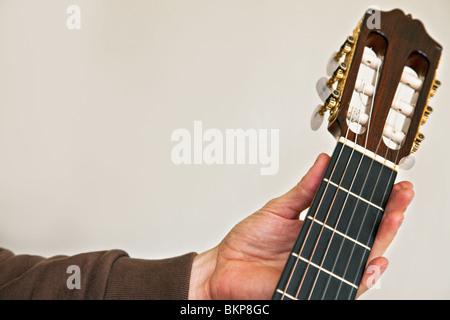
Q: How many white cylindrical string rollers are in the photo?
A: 6